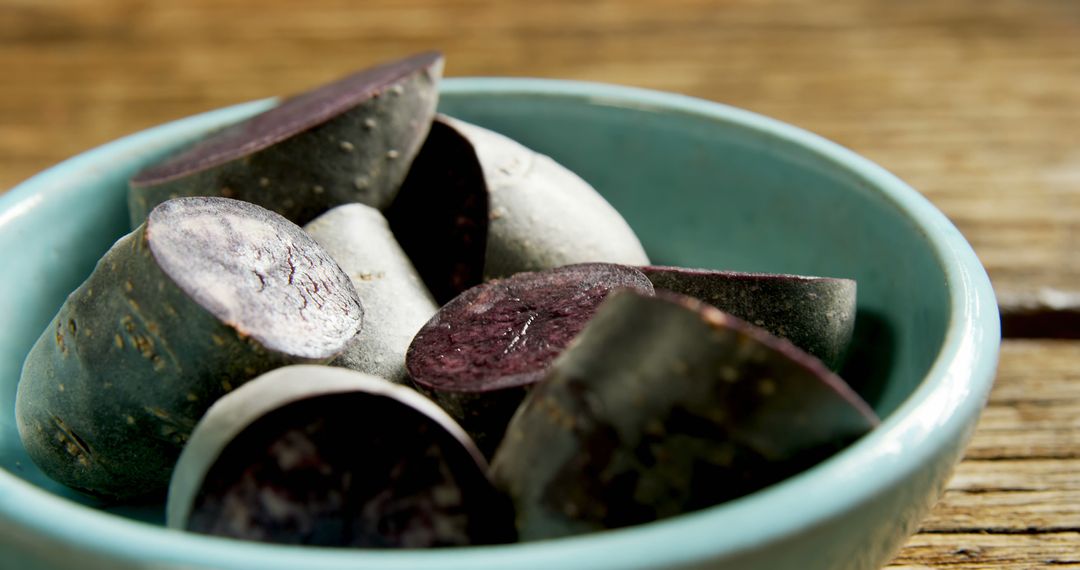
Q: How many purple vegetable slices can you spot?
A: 8